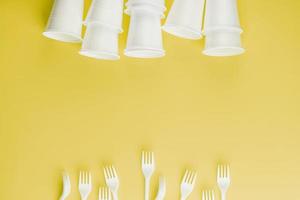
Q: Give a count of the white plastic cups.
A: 9